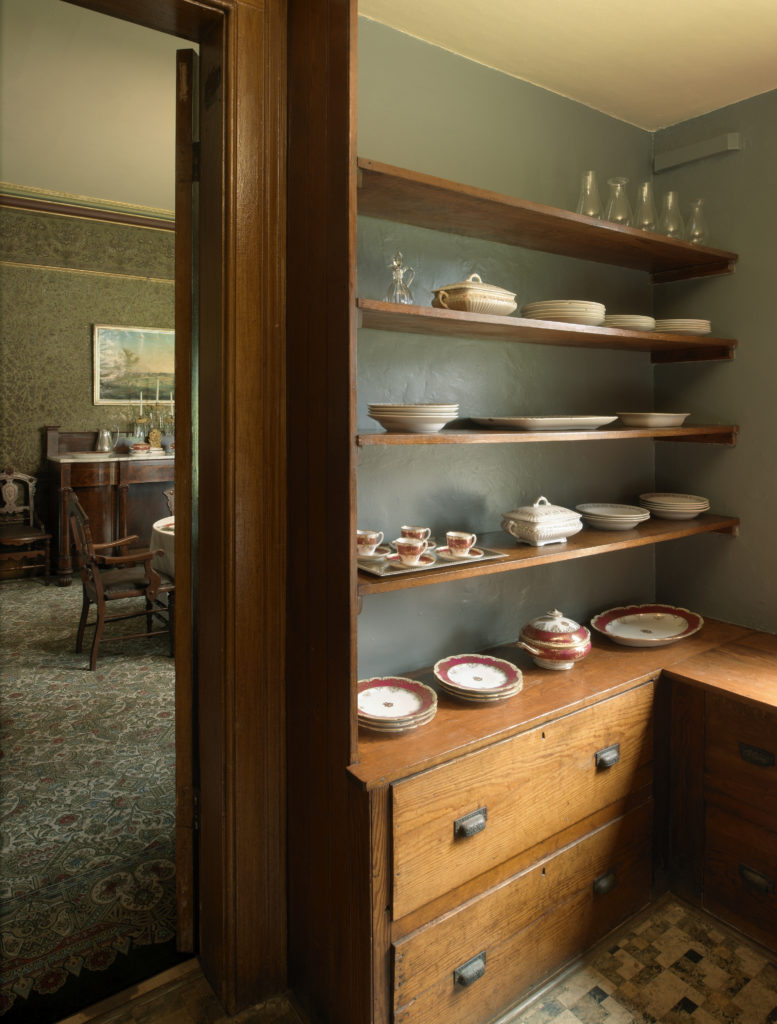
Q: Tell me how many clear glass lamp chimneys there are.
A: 5